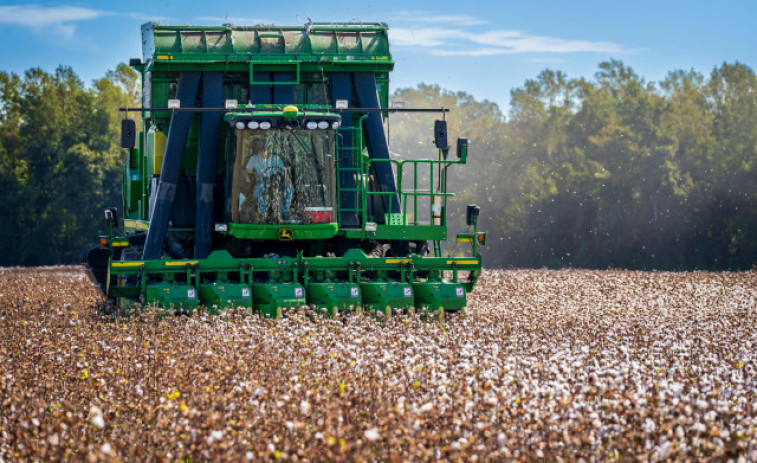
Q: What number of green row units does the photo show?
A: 6